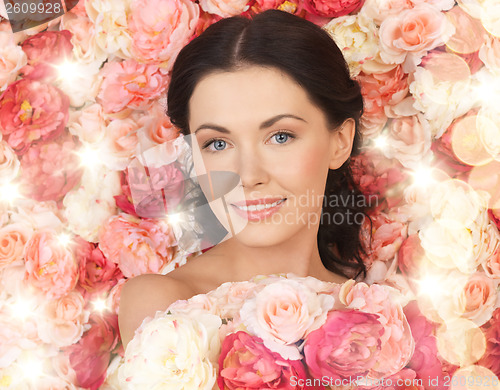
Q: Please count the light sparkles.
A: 12